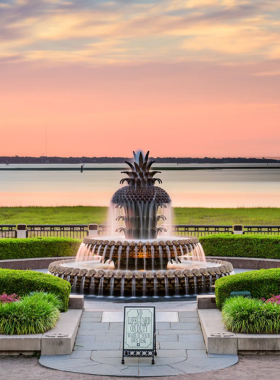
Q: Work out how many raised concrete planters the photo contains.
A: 2